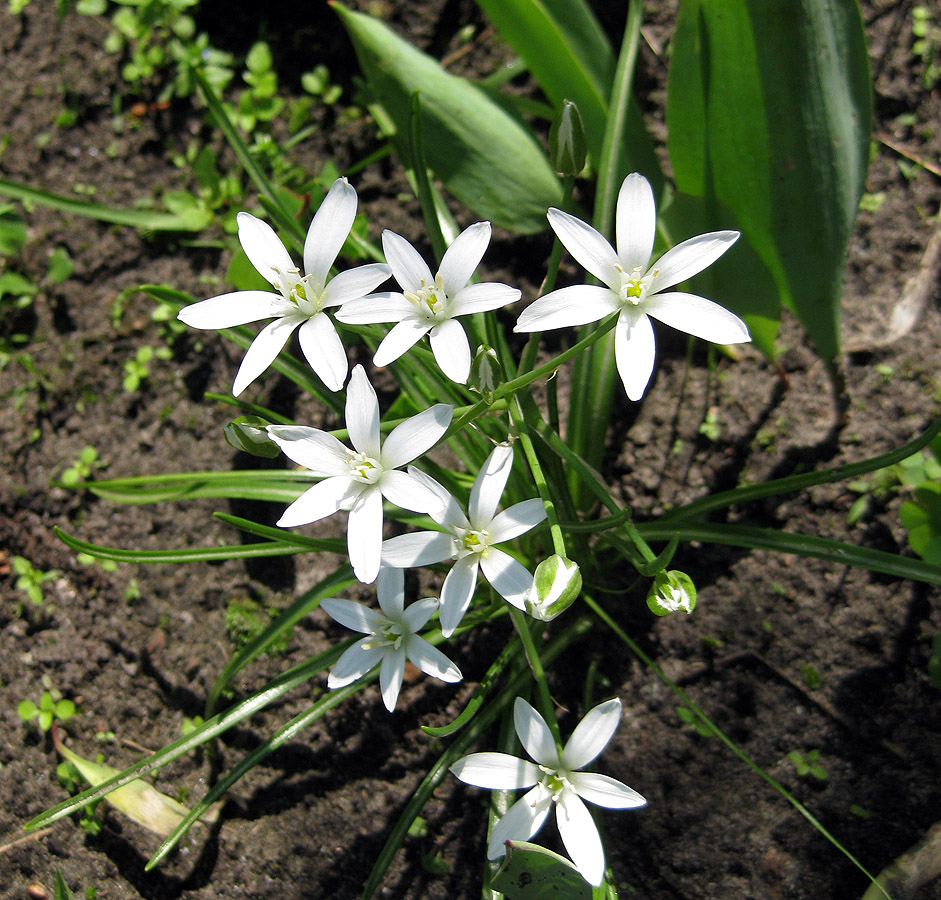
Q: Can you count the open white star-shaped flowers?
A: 7